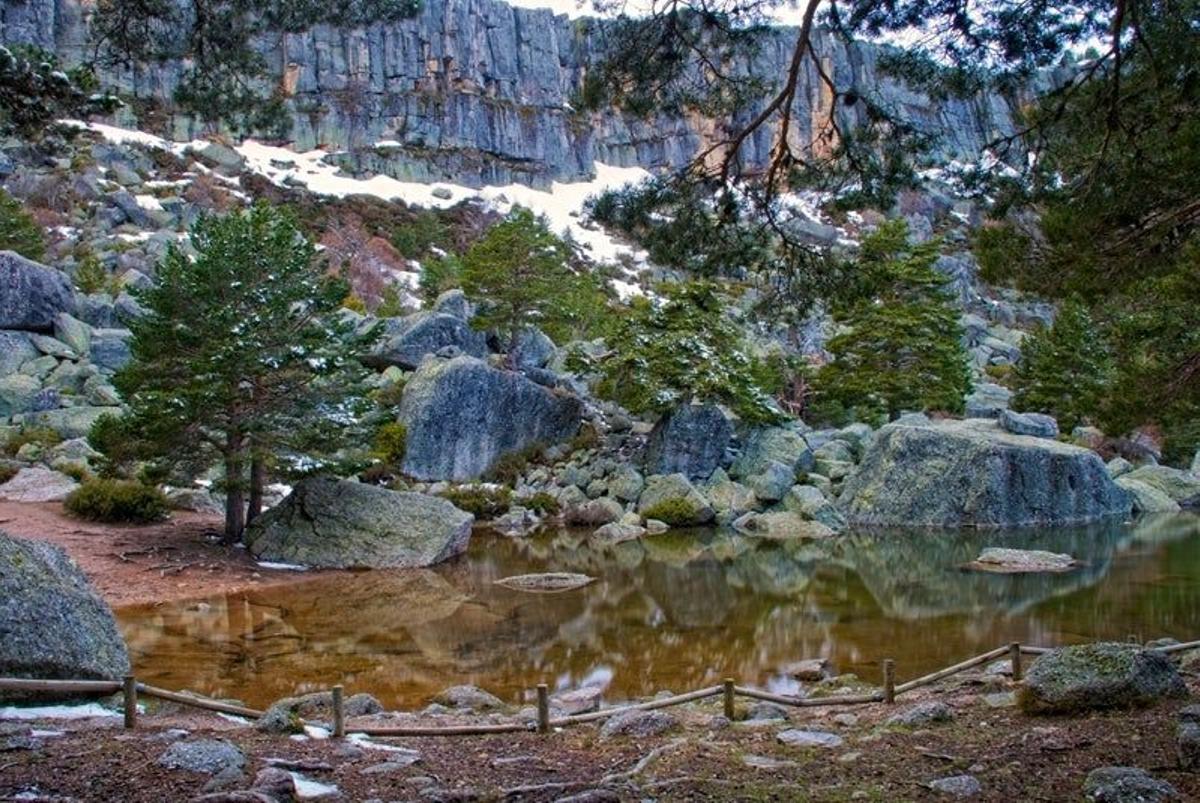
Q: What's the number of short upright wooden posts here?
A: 6